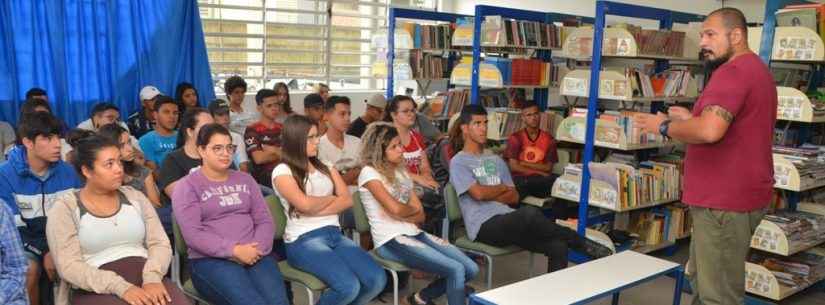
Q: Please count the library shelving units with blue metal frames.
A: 4